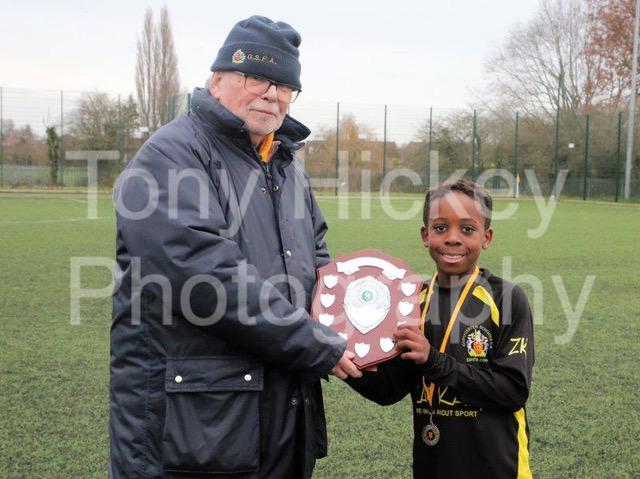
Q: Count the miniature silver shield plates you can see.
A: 9